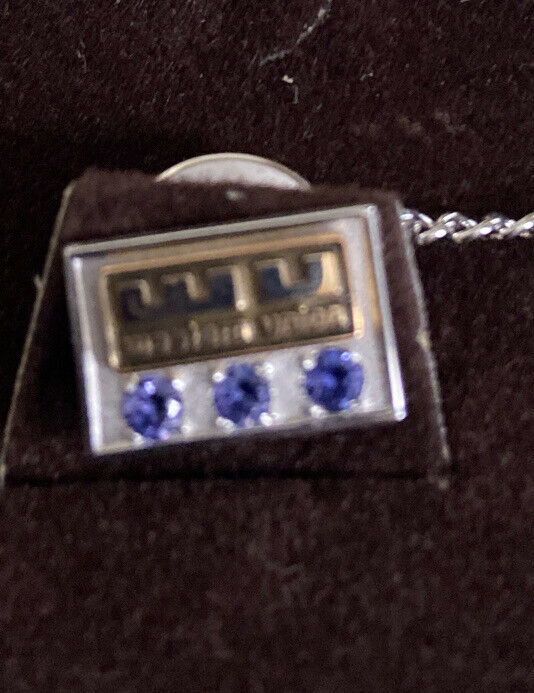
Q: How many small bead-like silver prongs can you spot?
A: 12